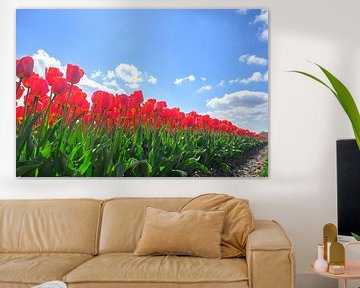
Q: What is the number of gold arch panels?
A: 2